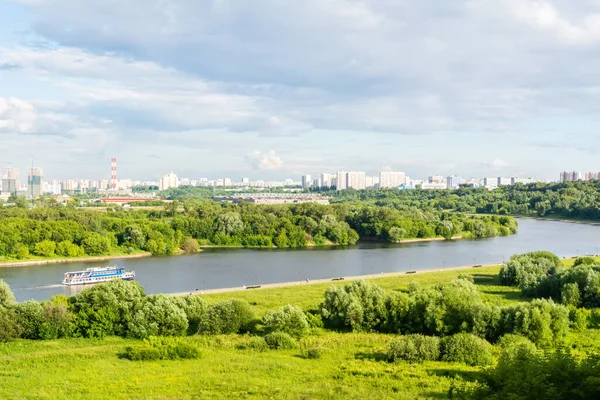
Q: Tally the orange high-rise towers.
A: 1